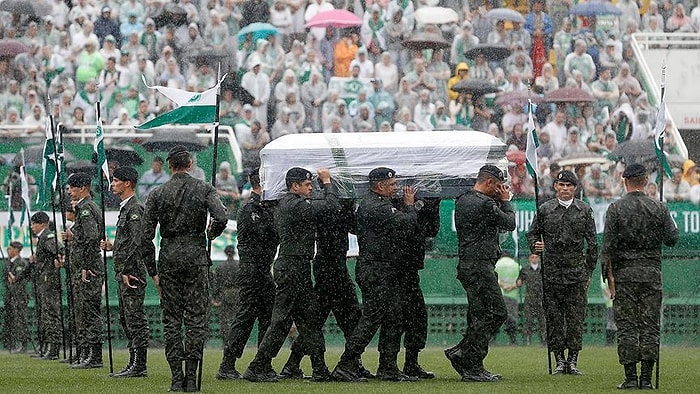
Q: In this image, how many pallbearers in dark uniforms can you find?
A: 6